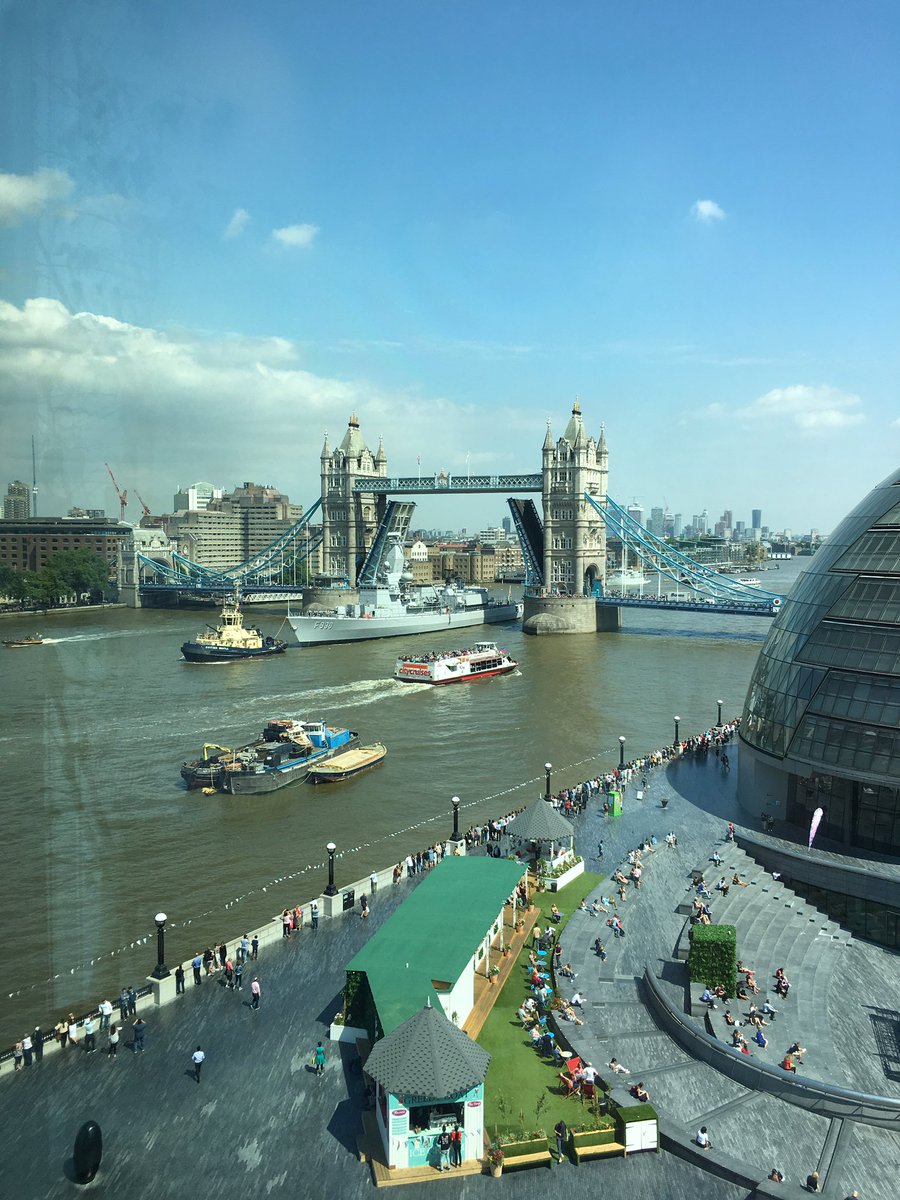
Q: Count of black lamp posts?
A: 7